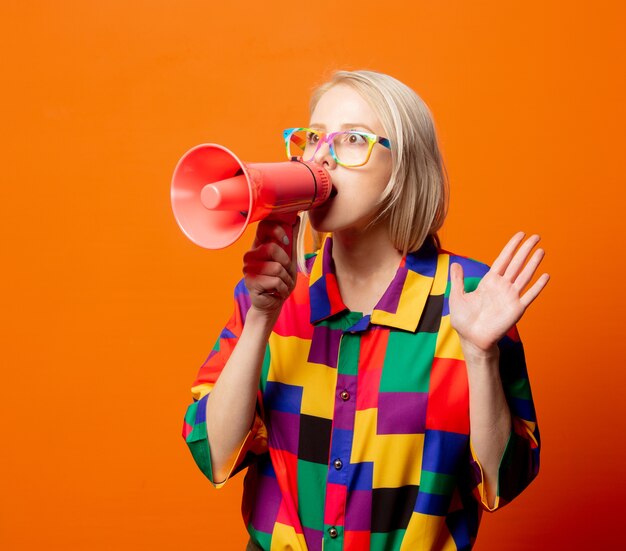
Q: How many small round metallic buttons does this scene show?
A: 3